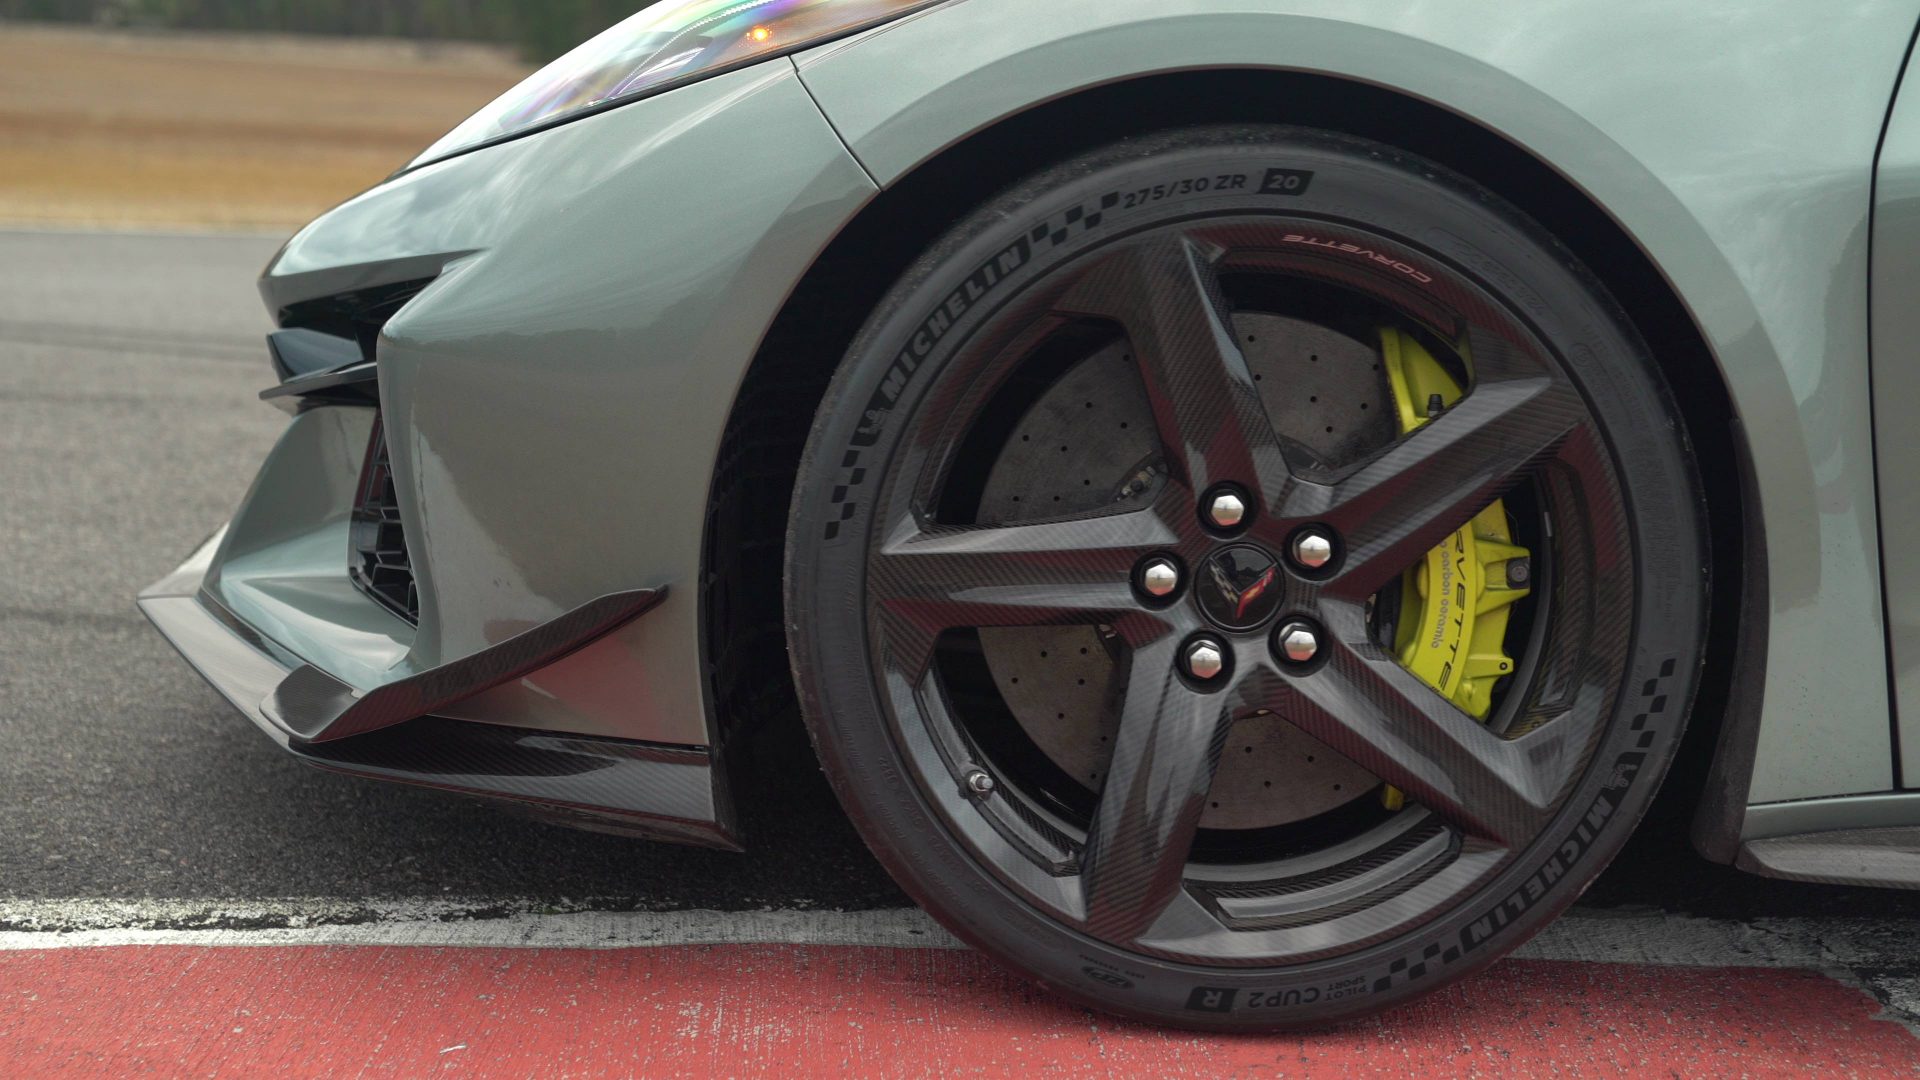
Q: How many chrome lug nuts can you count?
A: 5